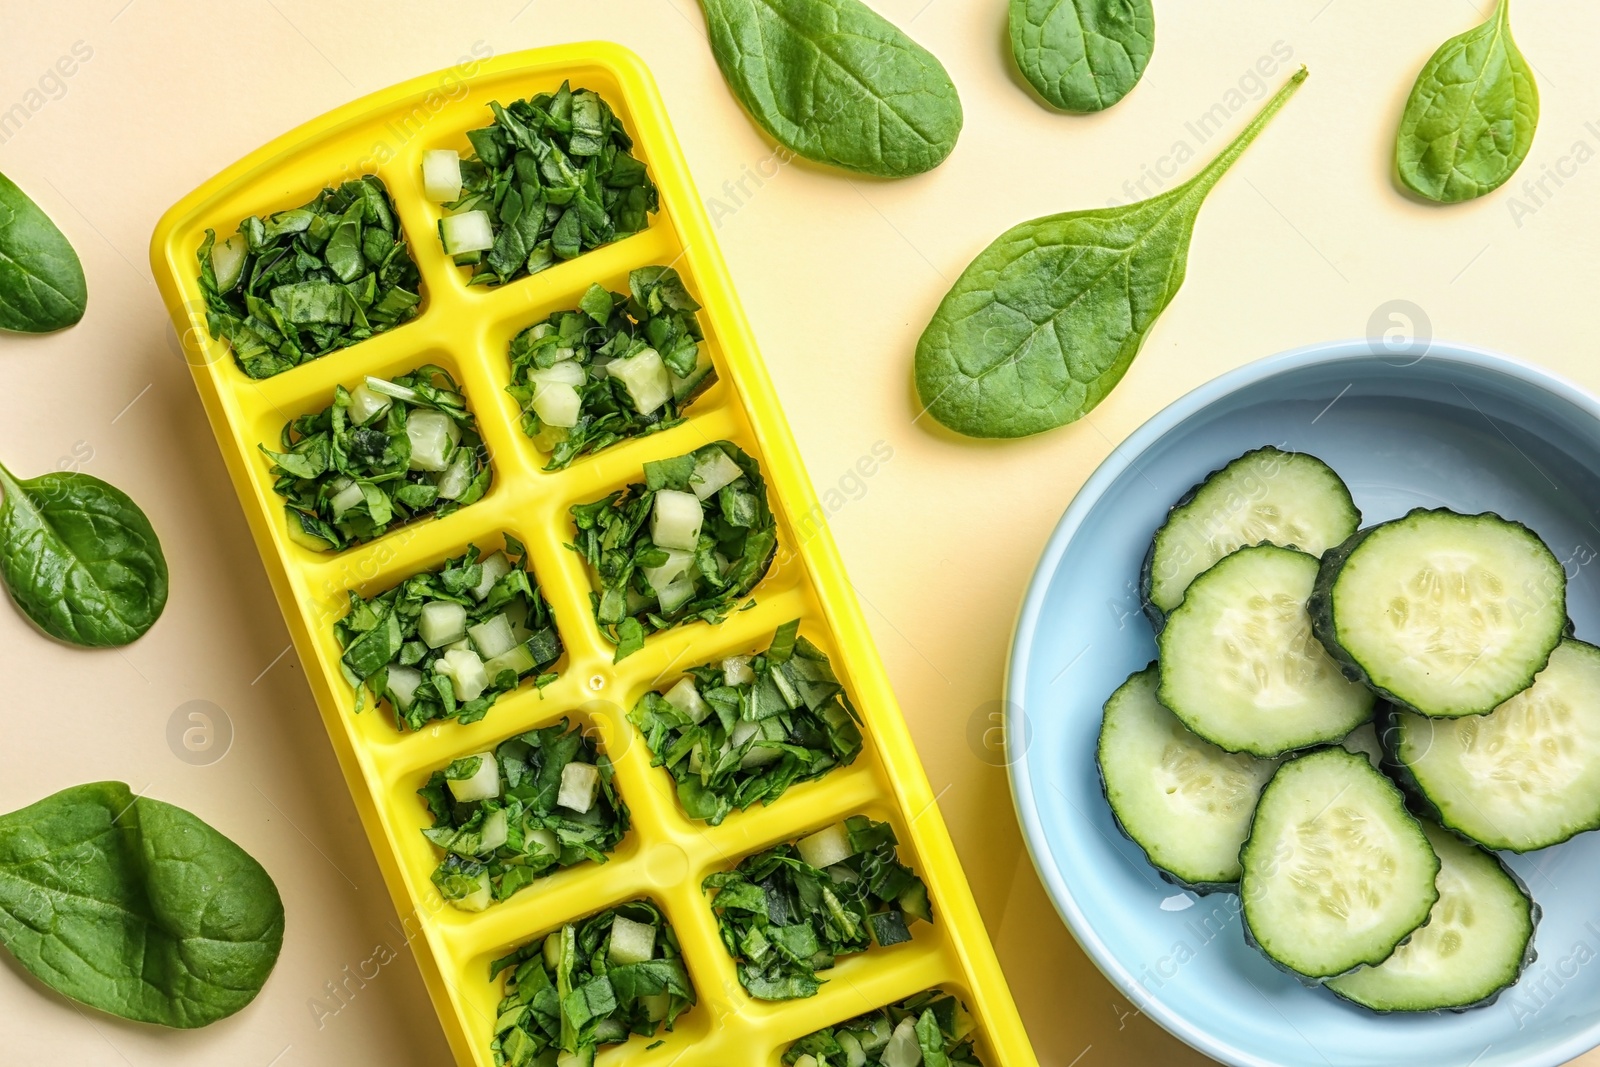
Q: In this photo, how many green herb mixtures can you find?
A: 11